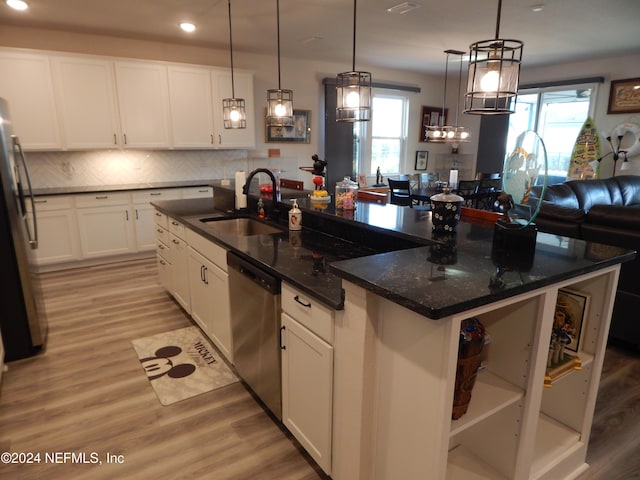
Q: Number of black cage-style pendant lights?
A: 4